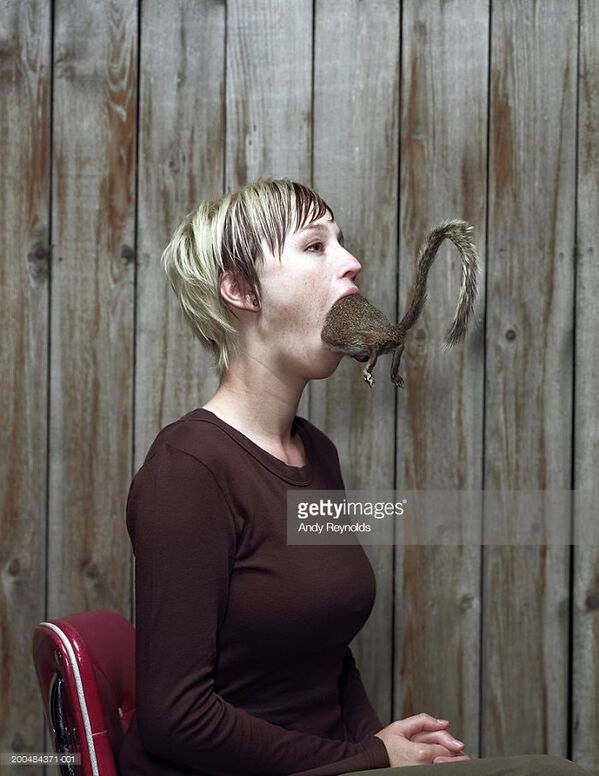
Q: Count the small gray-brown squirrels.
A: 1